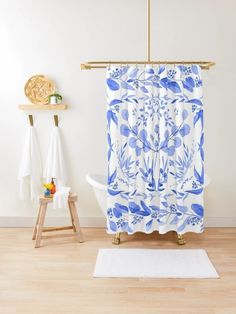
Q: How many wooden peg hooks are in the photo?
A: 2